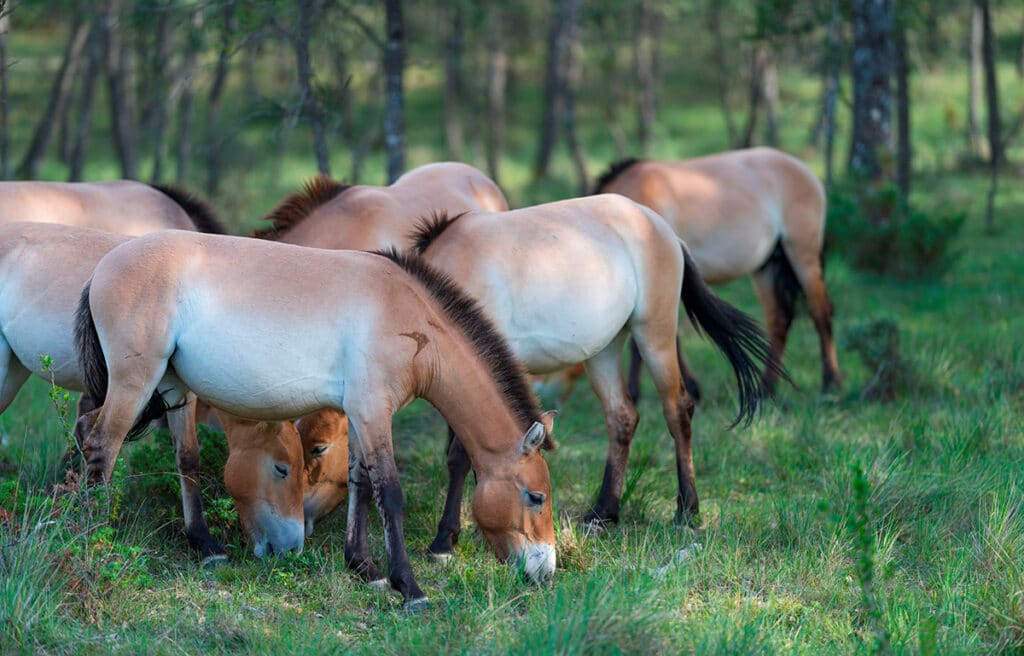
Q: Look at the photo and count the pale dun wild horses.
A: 6